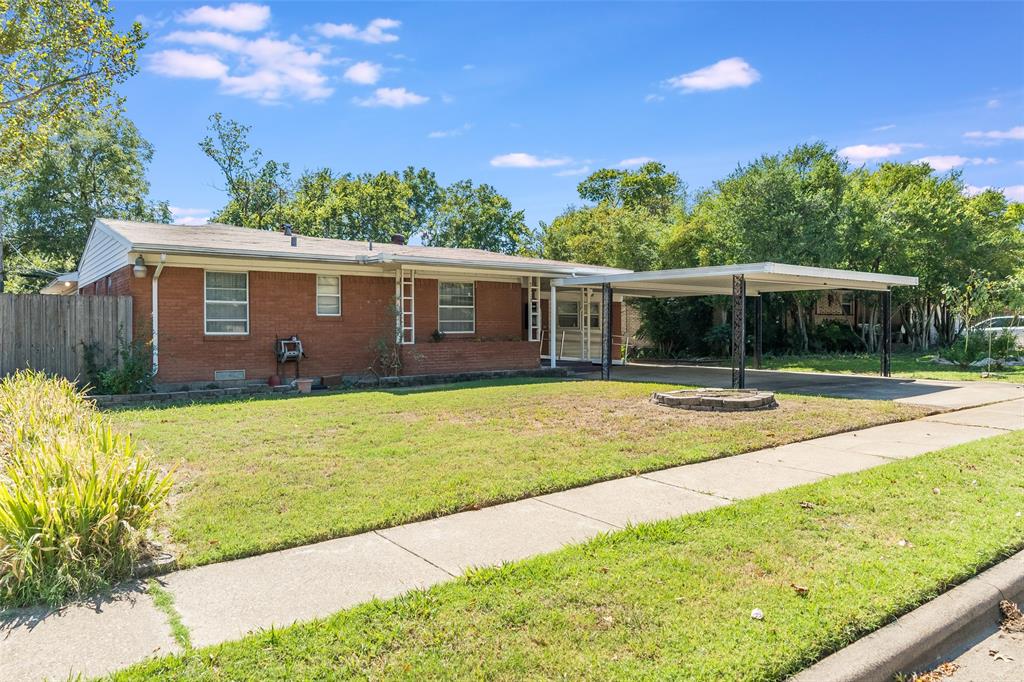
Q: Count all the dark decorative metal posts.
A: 4